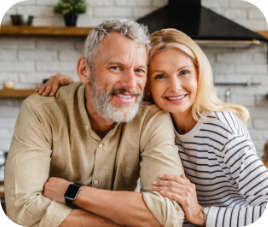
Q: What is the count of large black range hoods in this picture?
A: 1